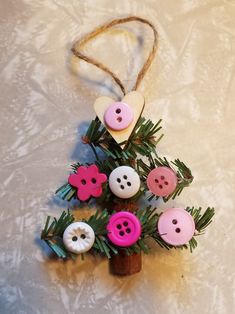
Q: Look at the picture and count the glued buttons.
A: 7